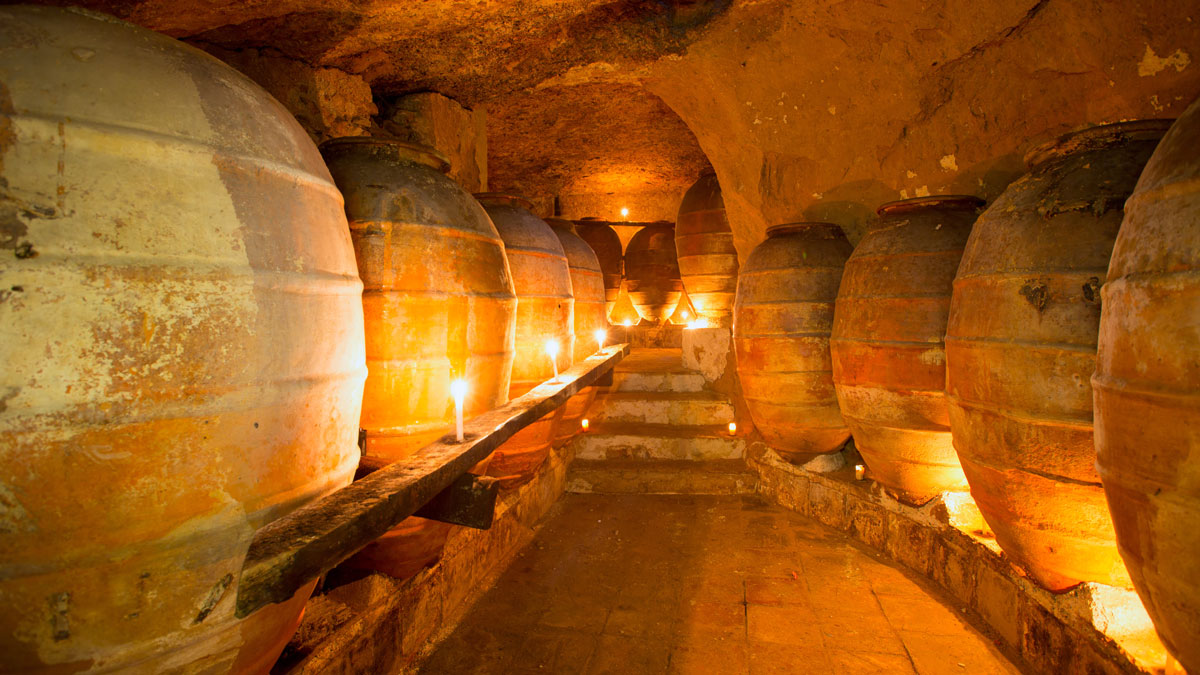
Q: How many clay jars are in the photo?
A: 11